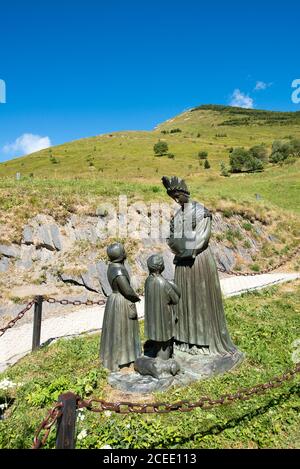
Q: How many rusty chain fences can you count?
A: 2